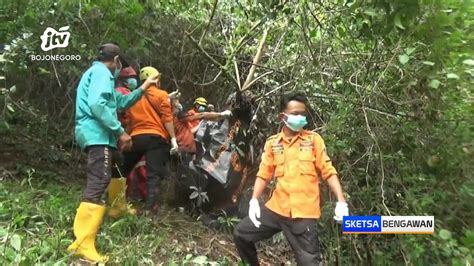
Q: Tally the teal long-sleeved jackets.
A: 1